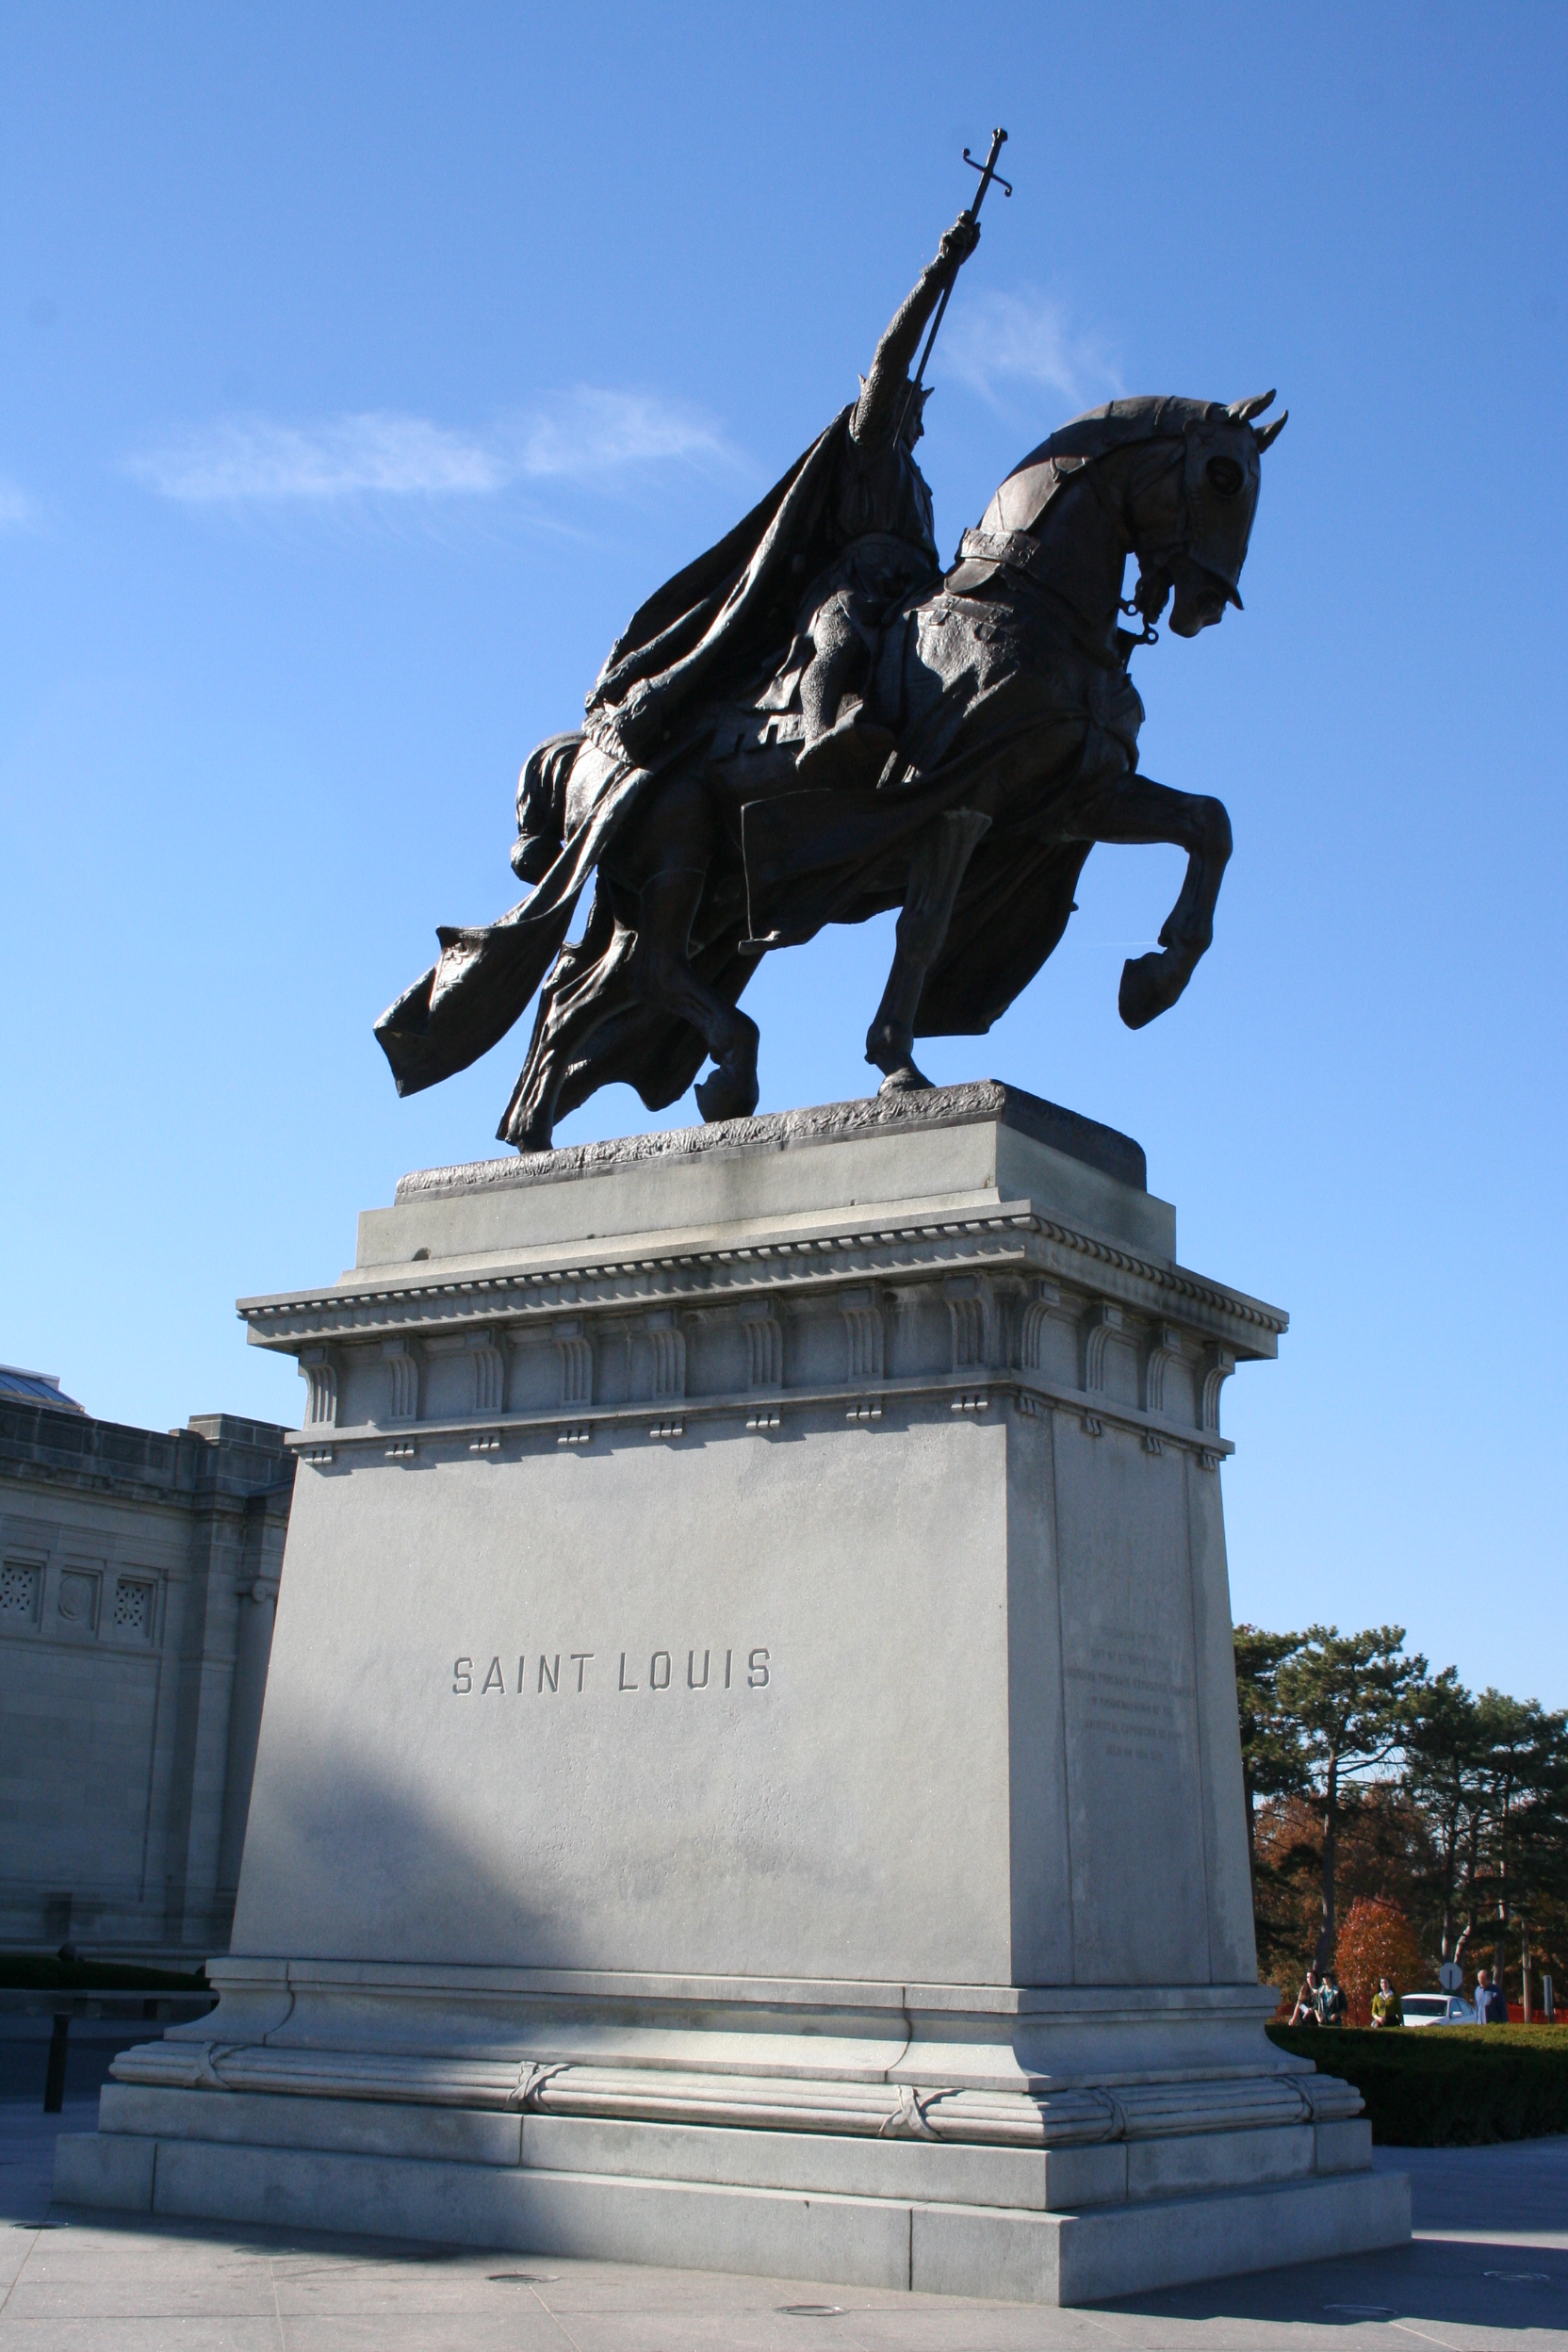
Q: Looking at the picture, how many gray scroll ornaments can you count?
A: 12